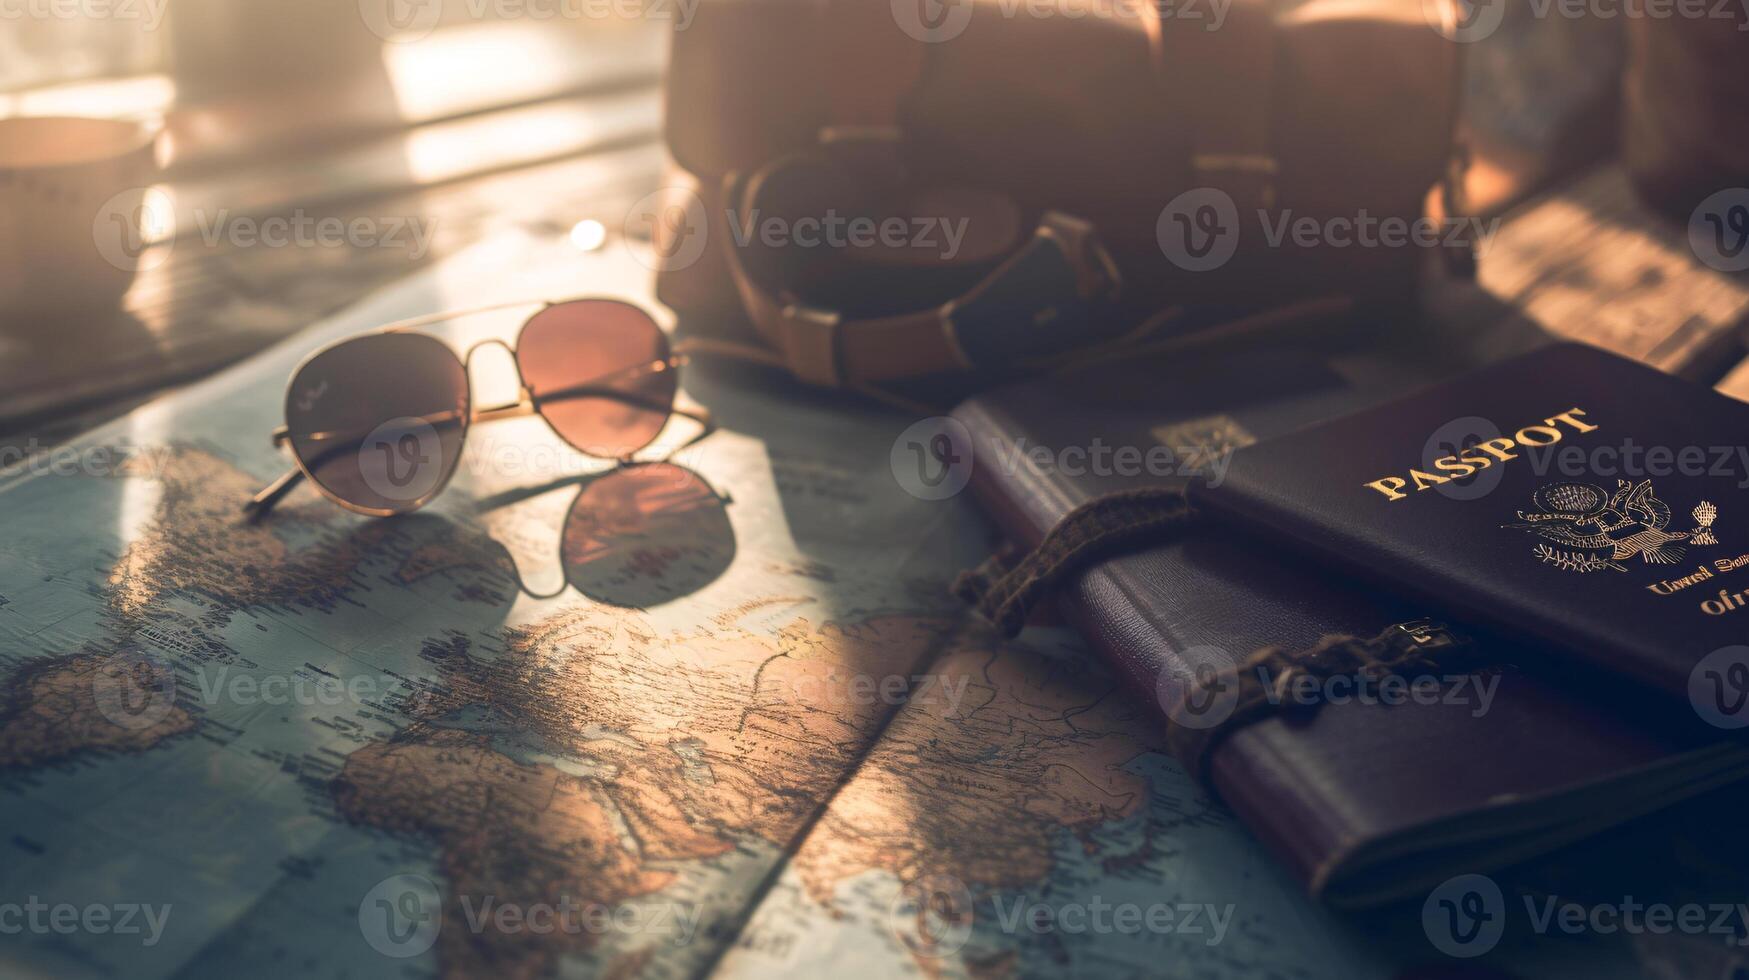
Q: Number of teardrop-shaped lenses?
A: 2